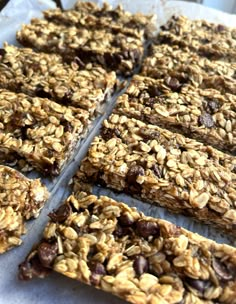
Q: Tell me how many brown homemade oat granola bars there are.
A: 10